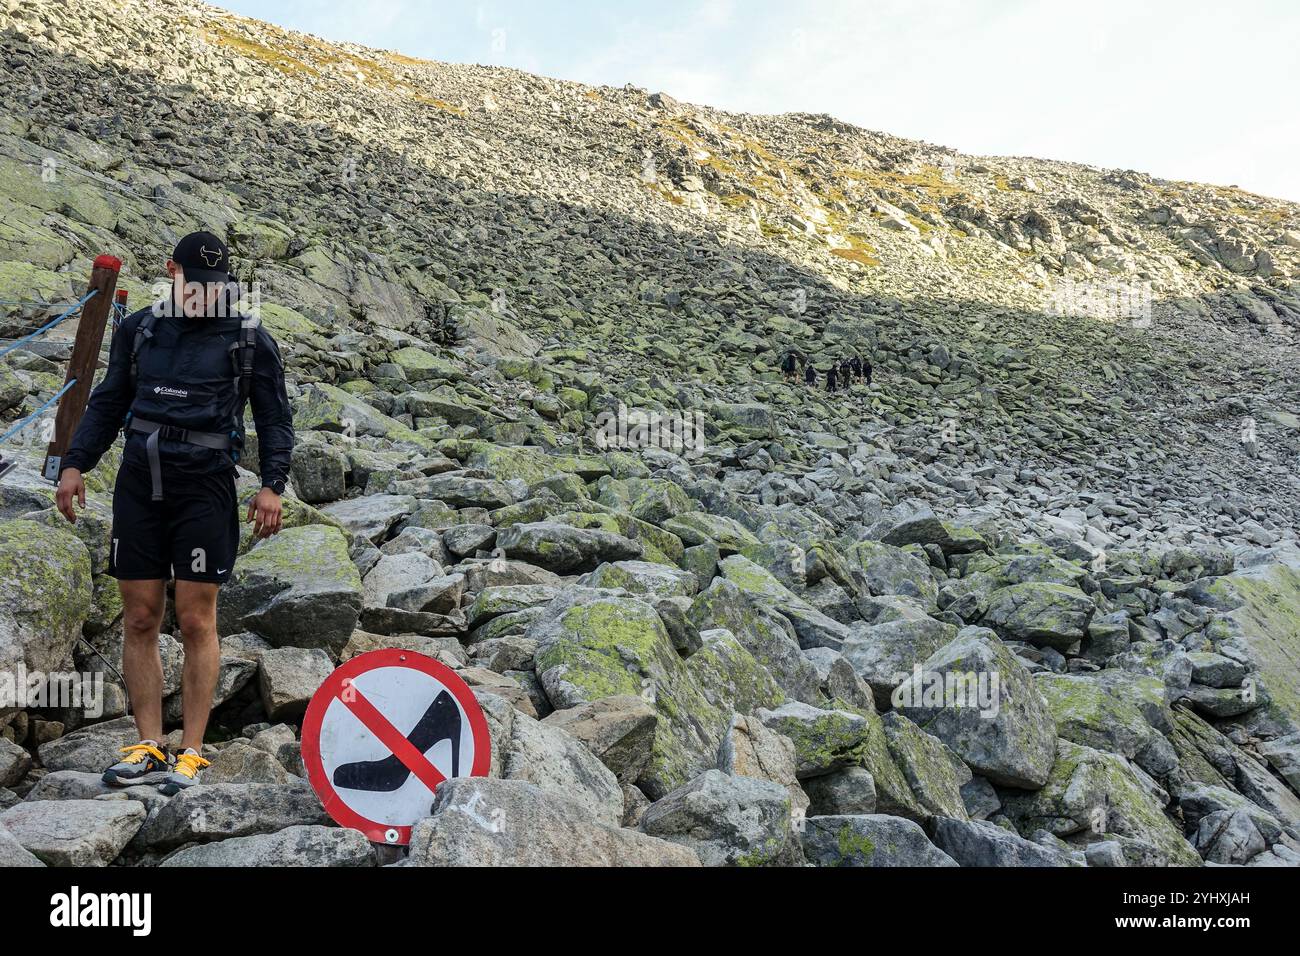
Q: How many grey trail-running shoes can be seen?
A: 2